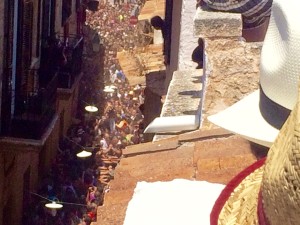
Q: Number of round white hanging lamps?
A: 4